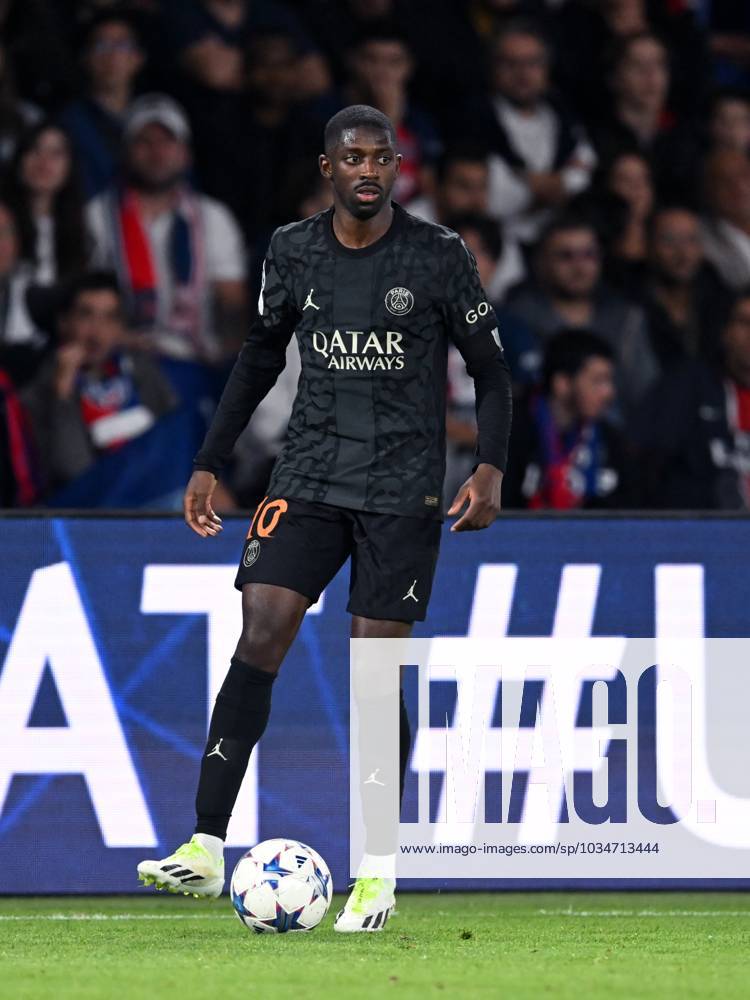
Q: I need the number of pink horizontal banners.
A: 0